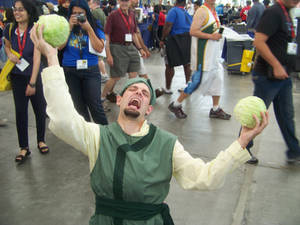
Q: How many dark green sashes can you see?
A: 1